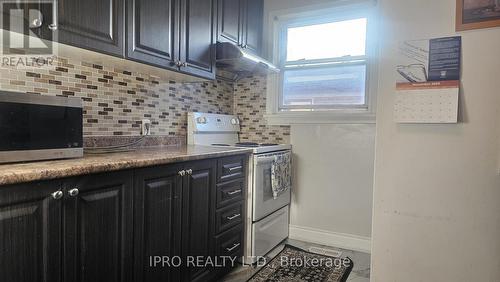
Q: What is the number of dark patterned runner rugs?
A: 1